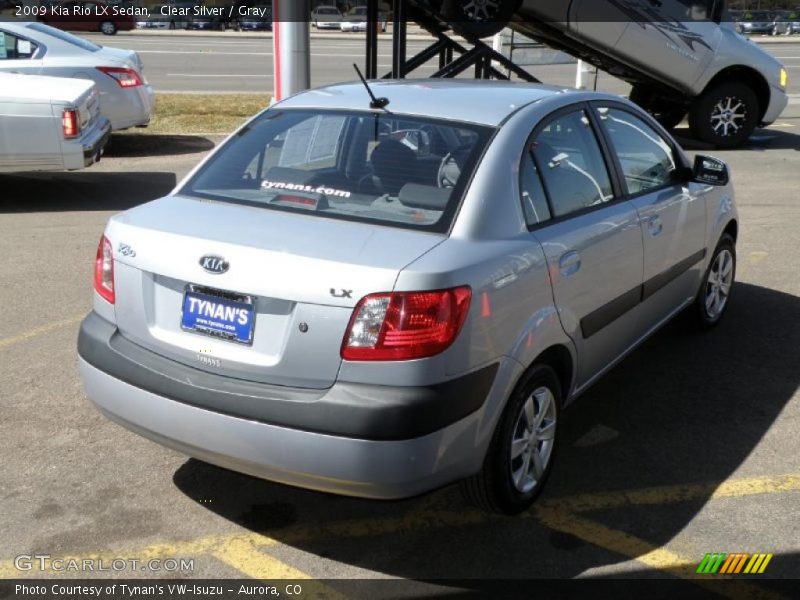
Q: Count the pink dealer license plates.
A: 0